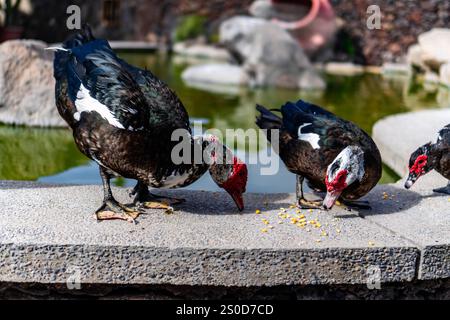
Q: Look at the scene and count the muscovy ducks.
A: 3